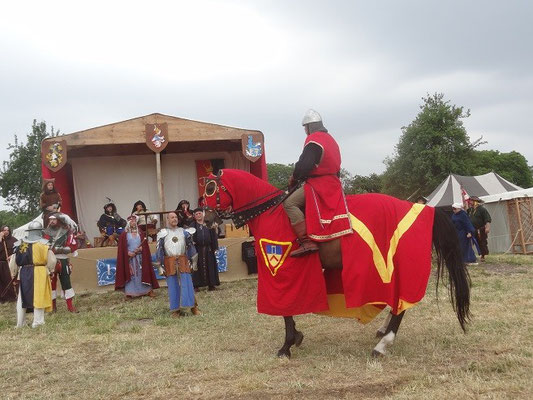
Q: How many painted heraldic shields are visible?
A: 3